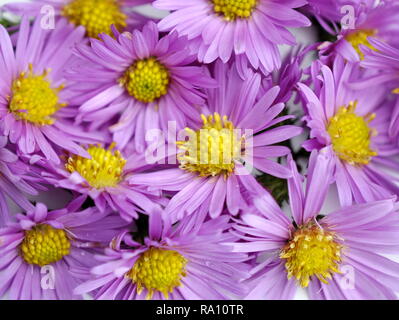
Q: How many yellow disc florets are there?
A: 11